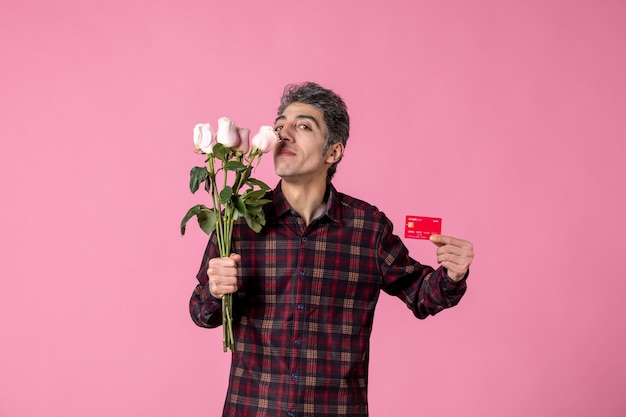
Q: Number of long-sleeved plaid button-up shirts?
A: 1